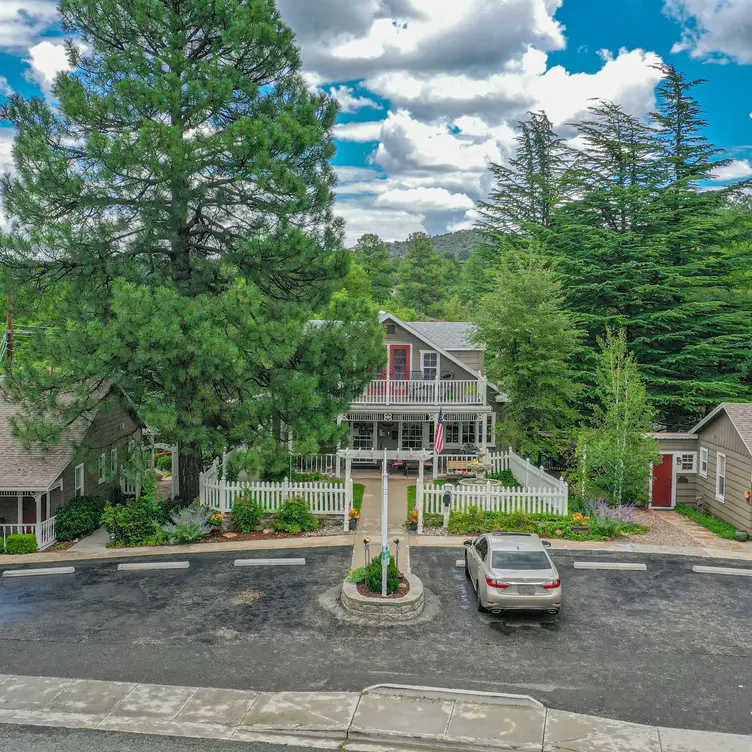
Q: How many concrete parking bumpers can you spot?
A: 6